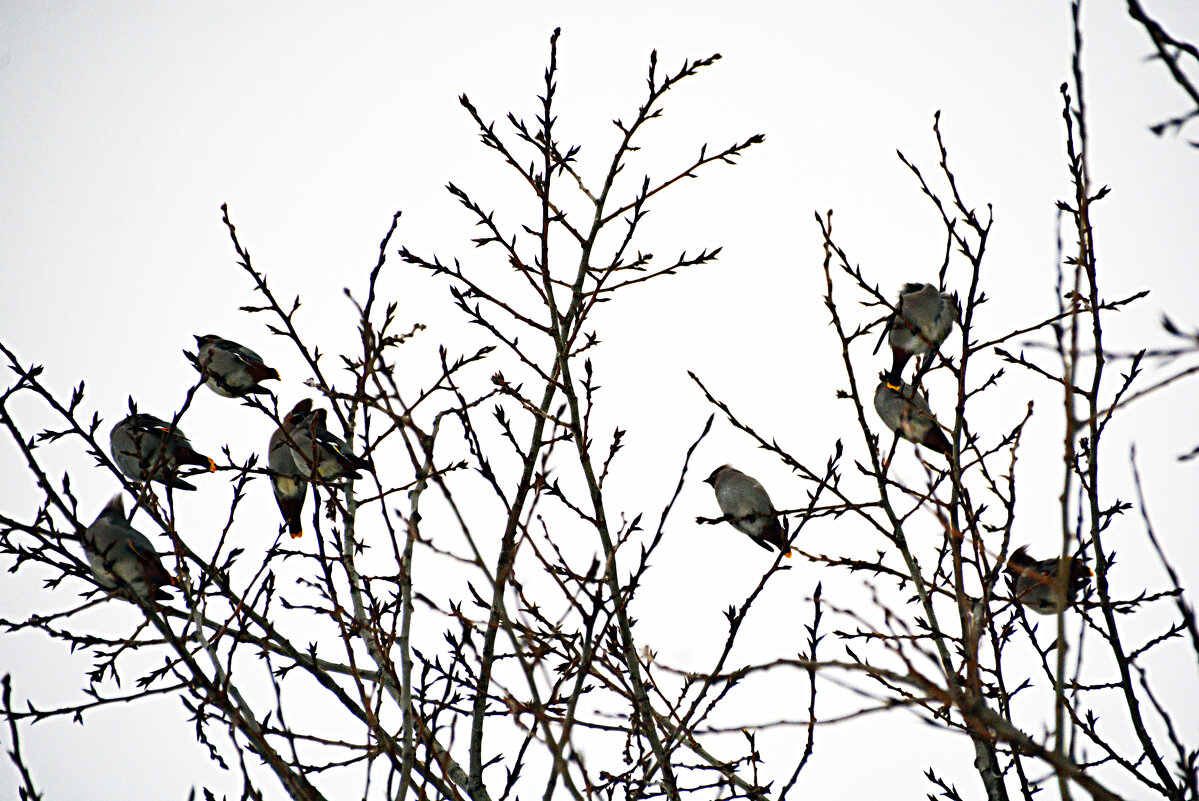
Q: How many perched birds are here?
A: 9